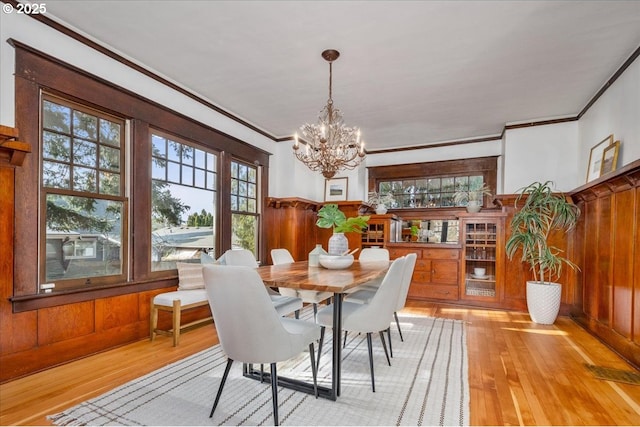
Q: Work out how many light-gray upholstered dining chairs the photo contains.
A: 6